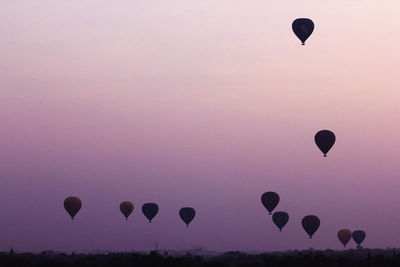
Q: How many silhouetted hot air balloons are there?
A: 11